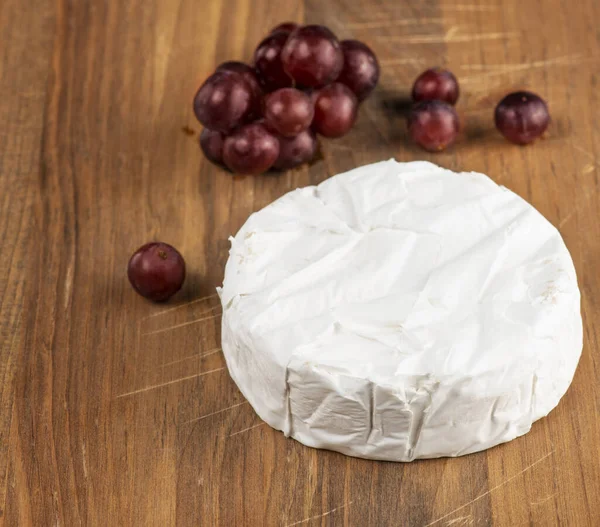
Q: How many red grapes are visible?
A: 15